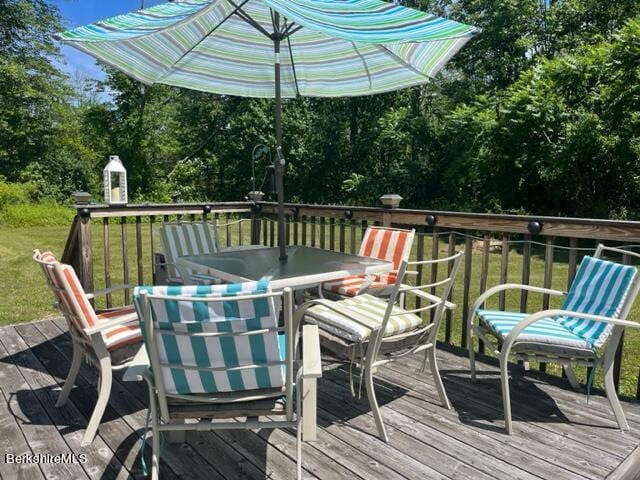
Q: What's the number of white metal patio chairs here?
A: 6